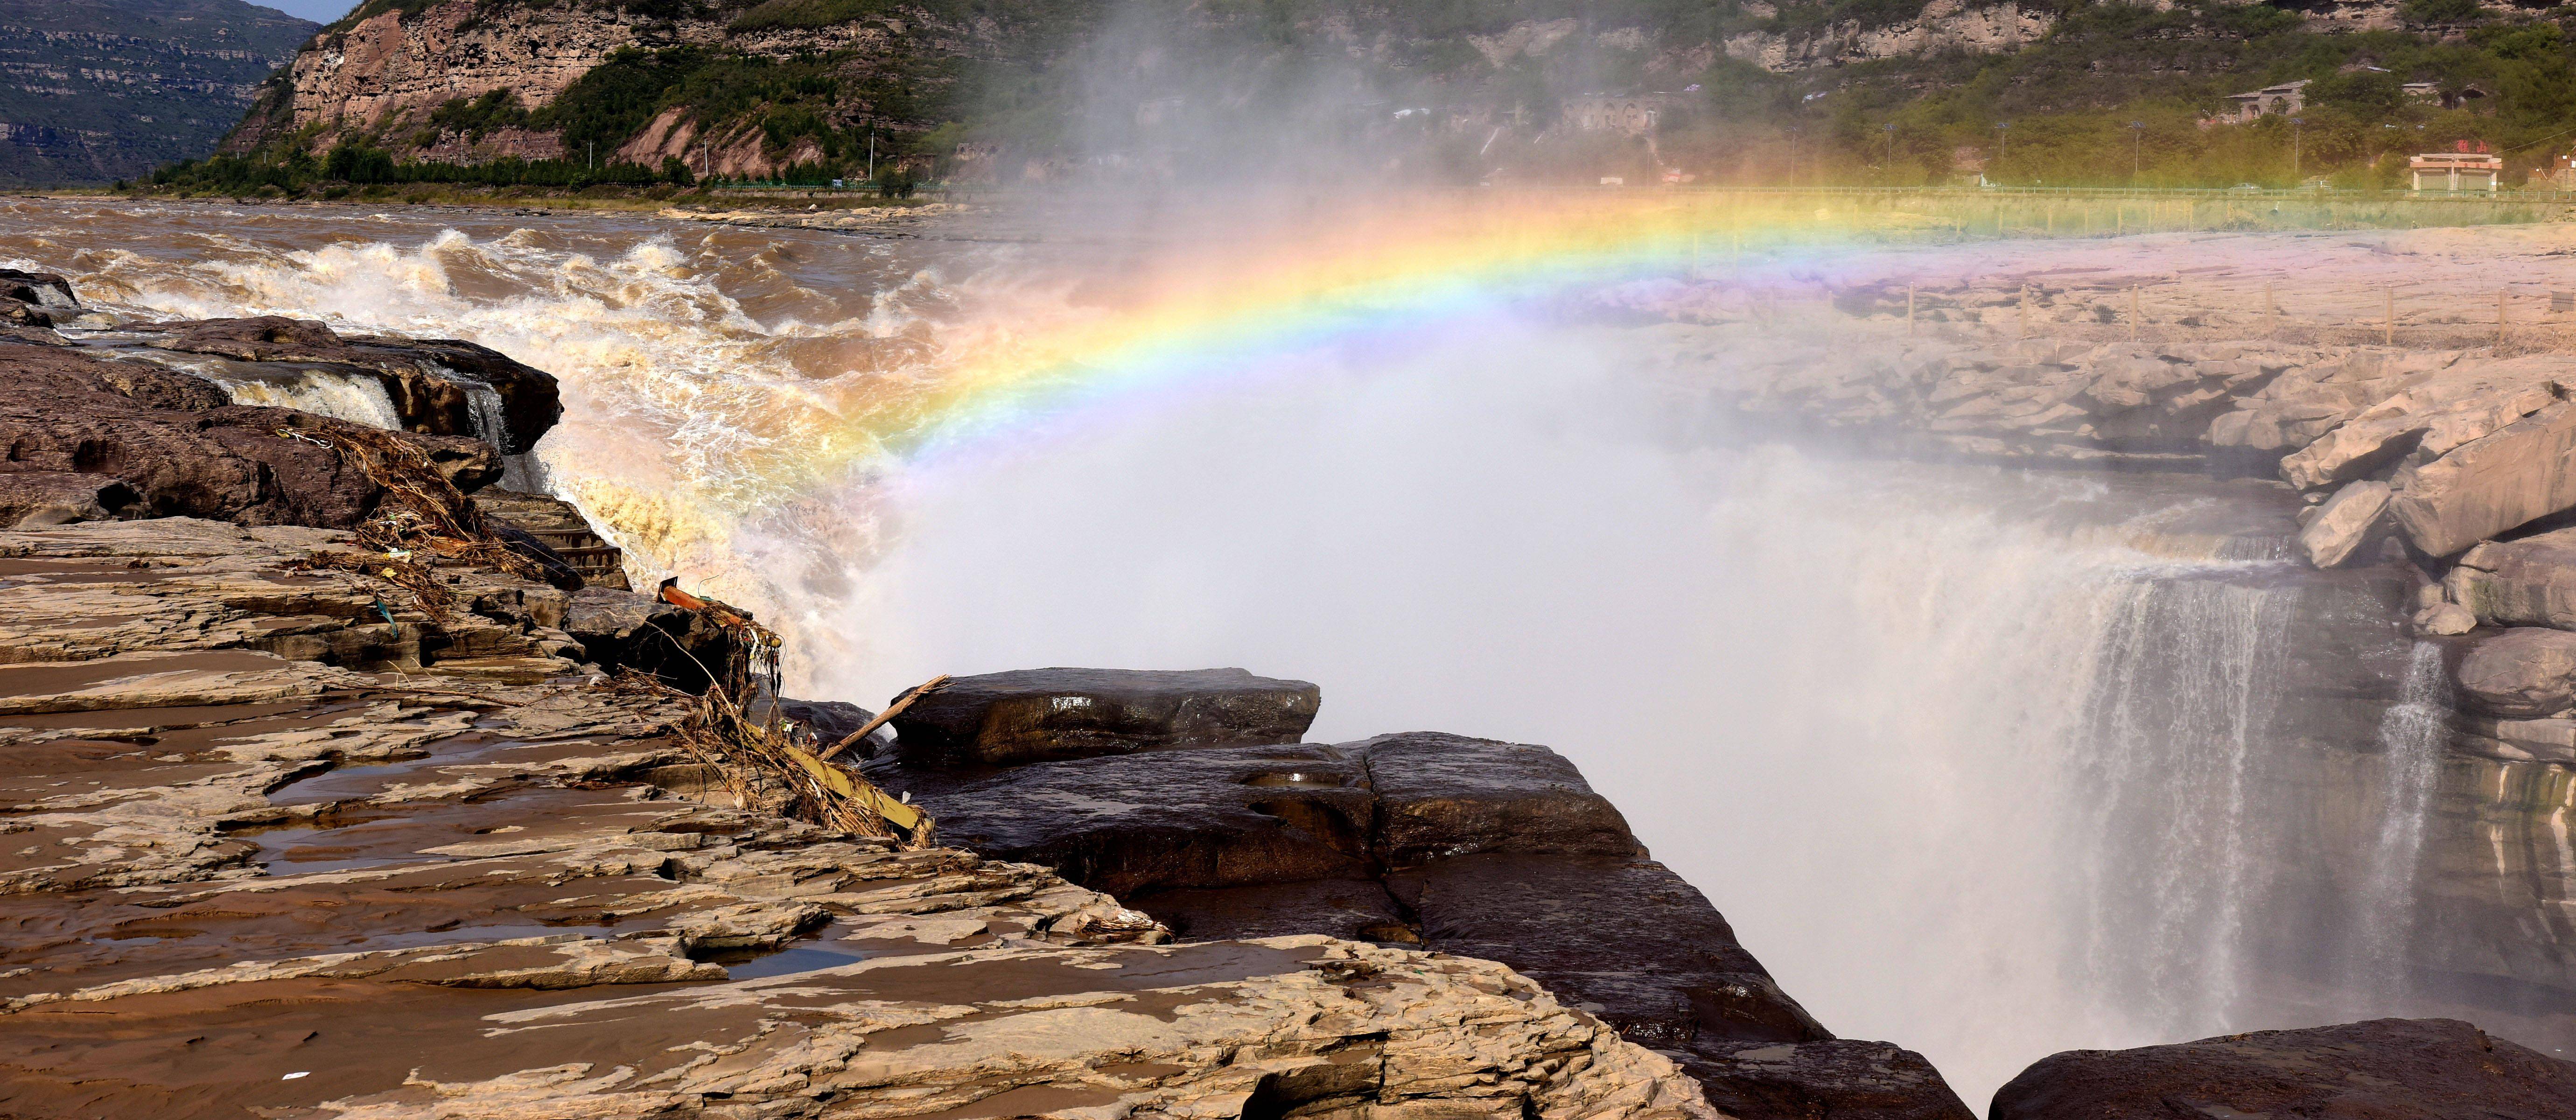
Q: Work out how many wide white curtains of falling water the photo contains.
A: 1